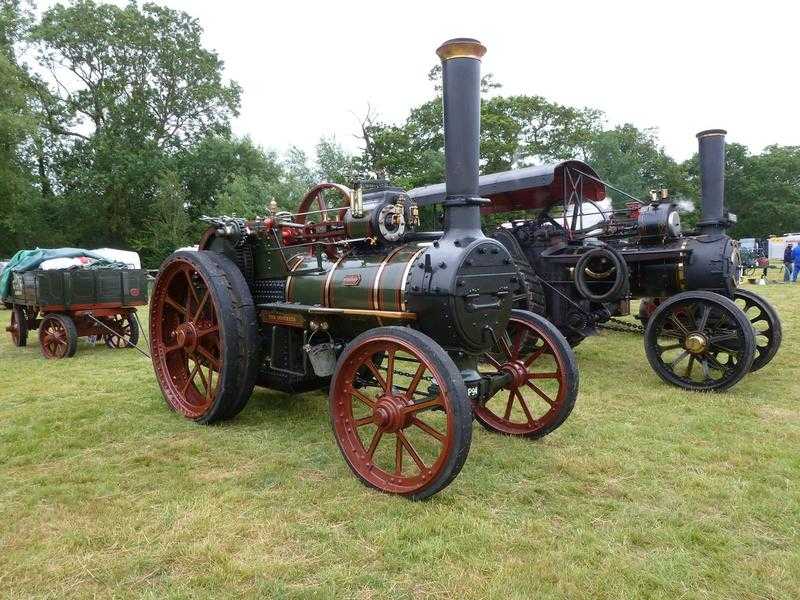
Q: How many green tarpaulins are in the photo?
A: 1